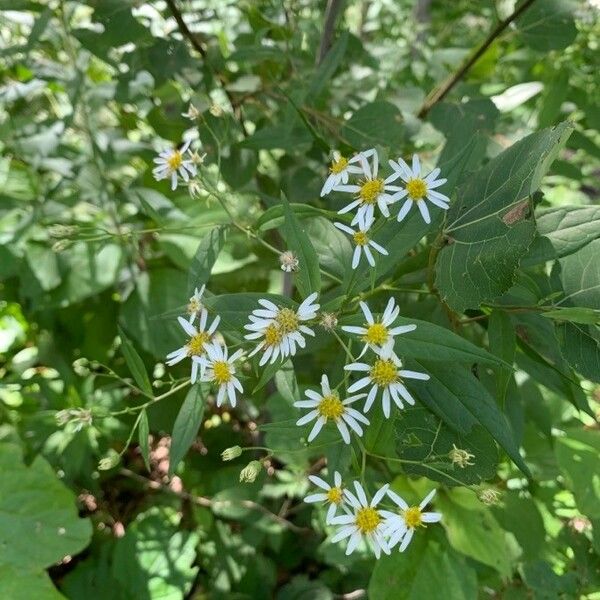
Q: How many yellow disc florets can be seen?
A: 15